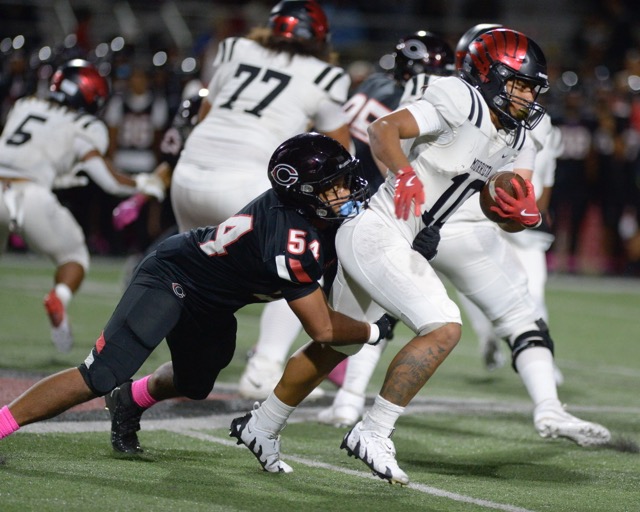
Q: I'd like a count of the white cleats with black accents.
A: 2